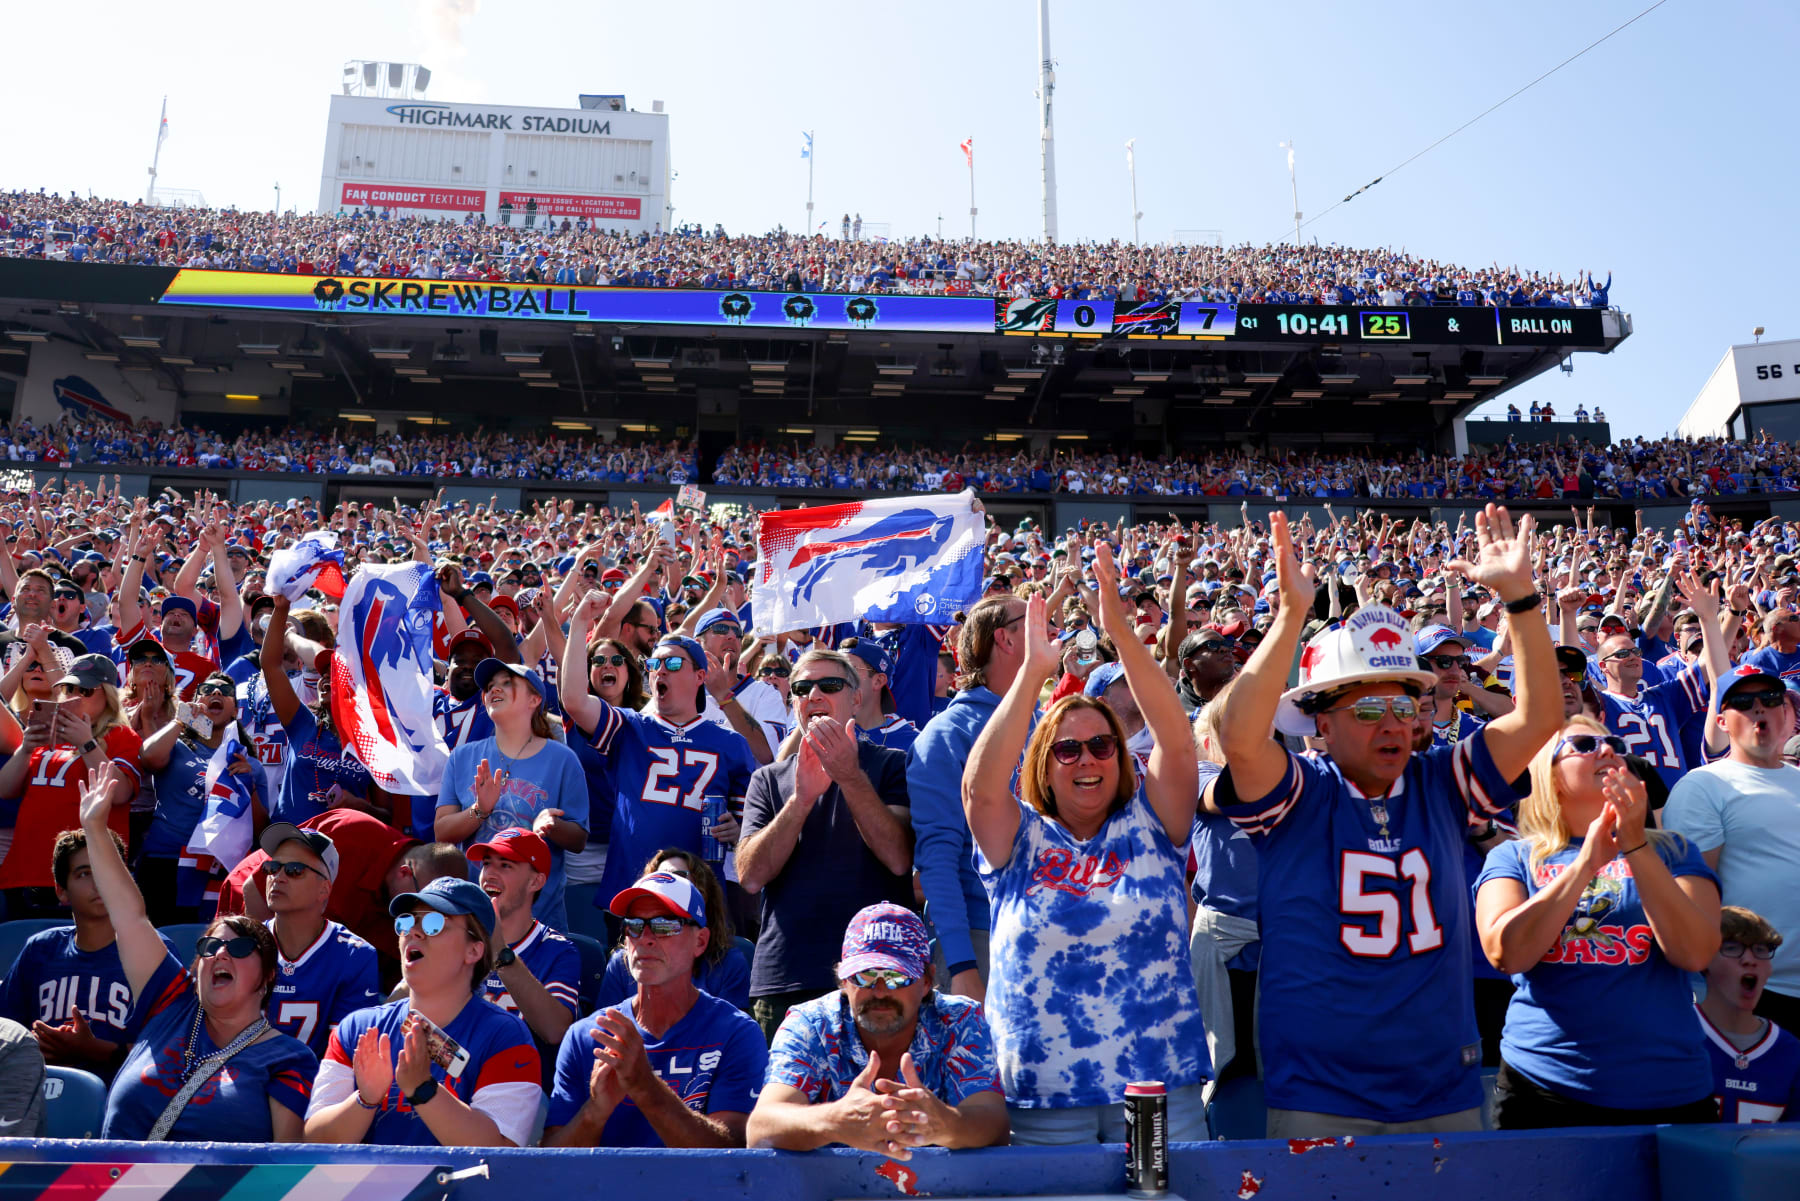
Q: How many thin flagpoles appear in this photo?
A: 5